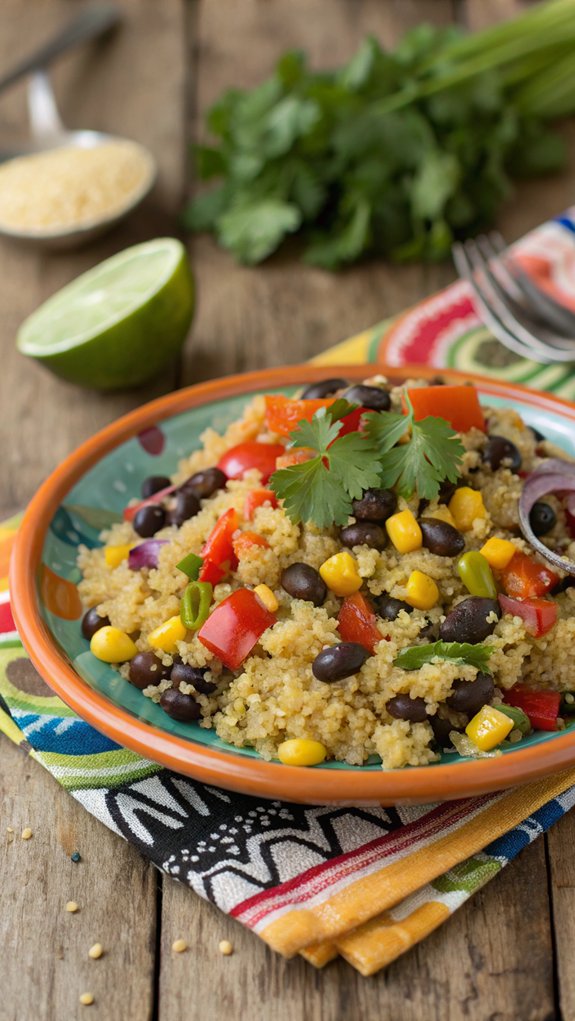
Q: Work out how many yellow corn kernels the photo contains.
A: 11